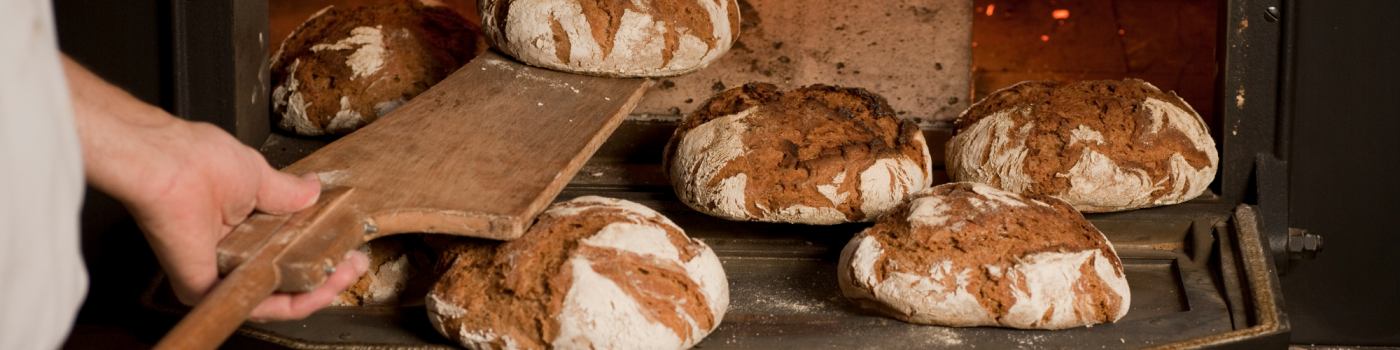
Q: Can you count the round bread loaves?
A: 7